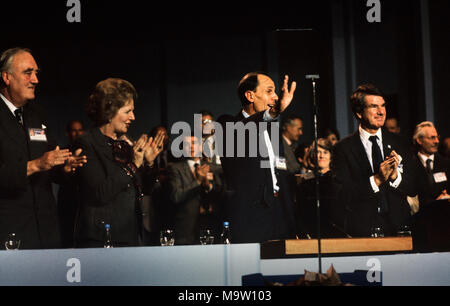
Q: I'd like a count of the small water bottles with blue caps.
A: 2